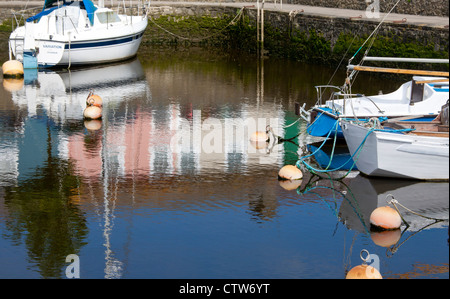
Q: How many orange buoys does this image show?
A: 7